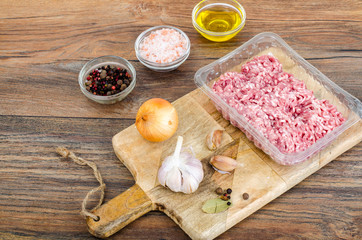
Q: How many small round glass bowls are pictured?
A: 3